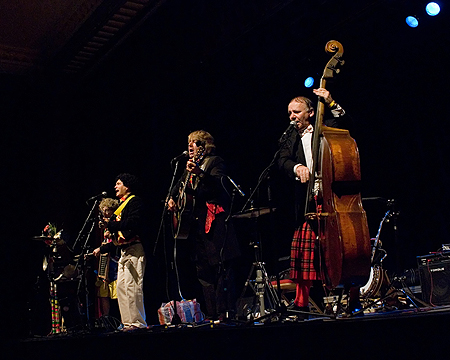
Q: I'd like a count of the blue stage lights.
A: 3